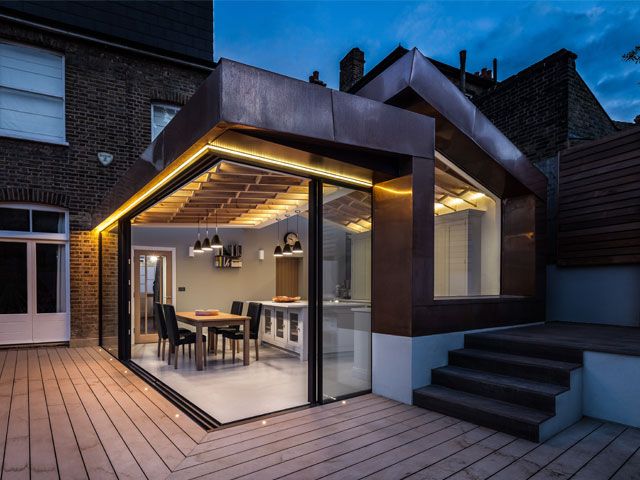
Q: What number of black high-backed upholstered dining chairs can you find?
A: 4